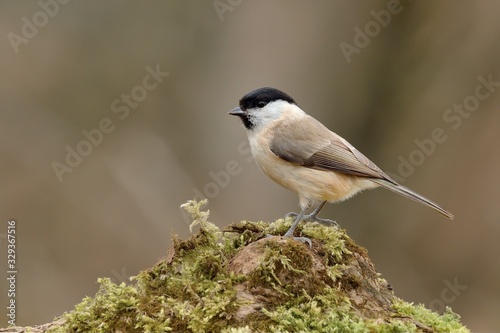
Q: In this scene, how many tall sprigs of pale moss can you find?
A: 1